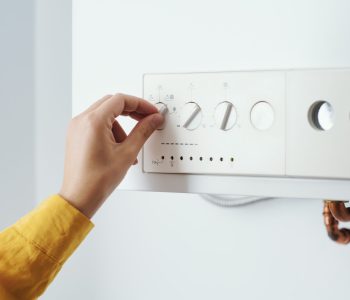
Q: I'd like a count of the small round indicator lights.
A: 8